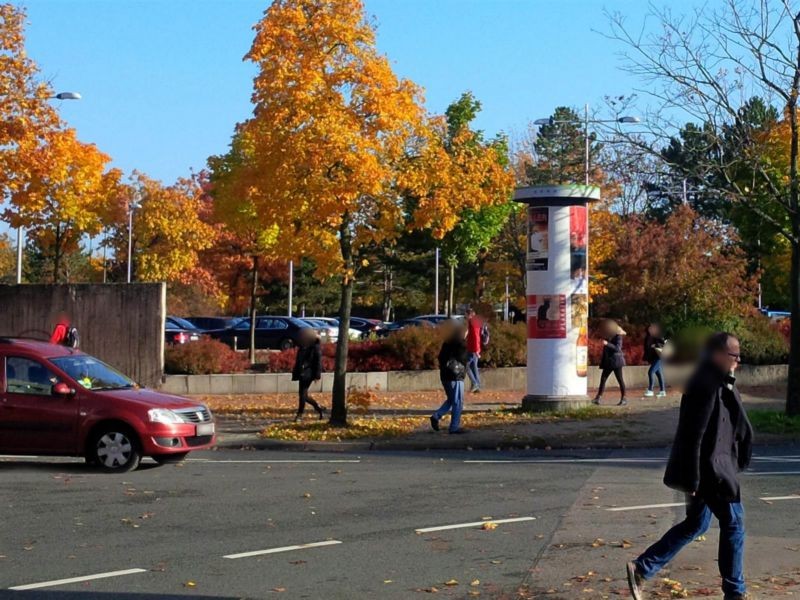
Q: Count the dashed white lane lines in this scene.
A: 5